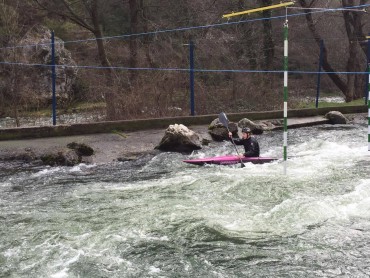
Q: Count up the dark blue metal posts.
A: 4